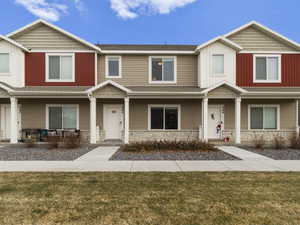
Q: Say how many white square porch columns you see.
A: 5